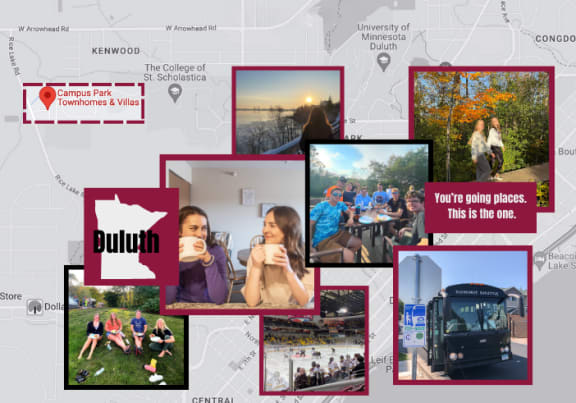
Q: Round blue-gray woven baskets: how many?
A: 0